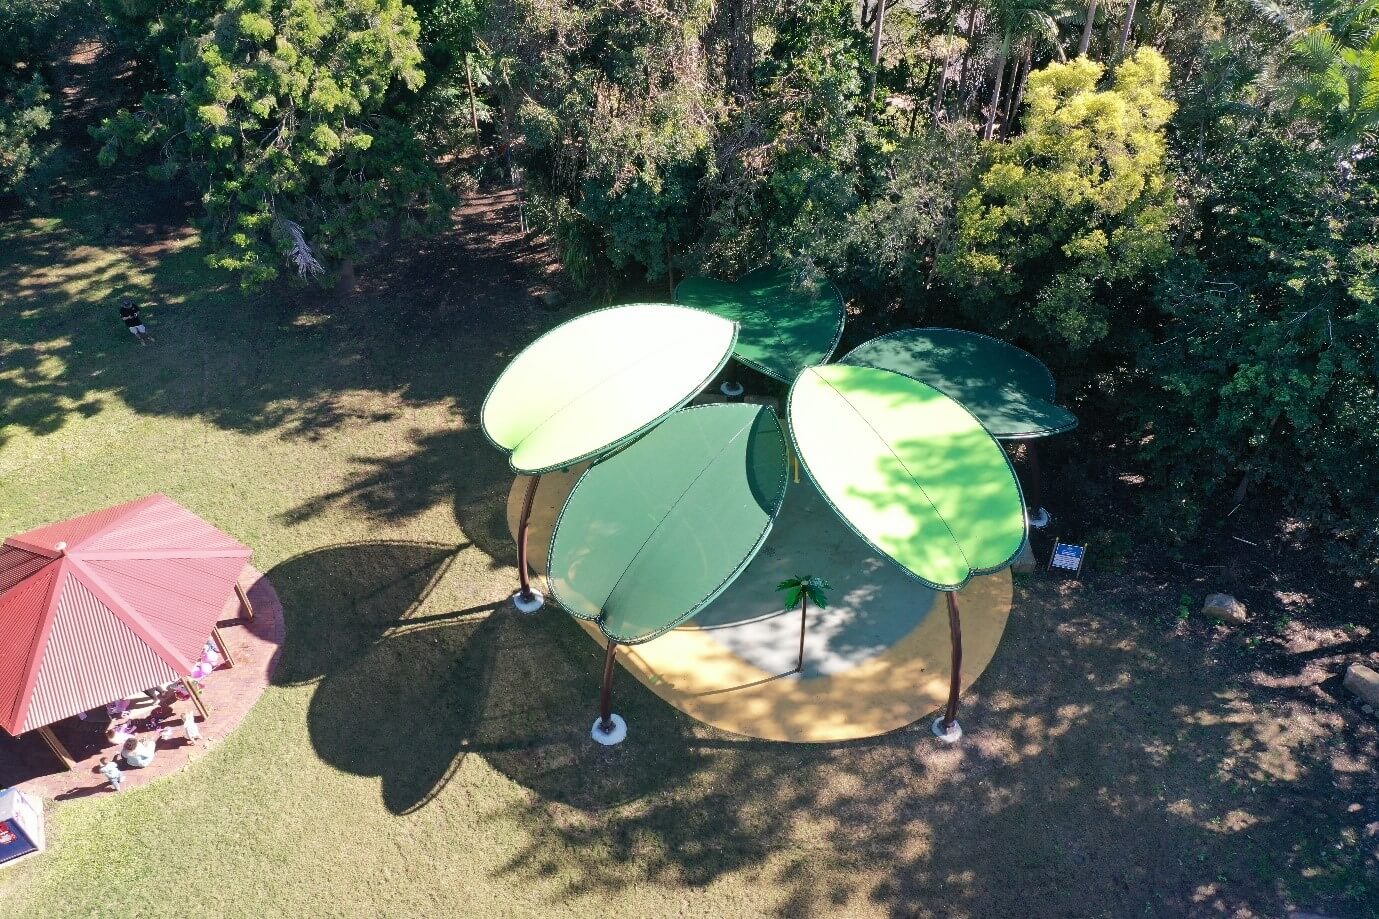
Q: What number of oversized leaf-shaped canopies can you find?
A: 5